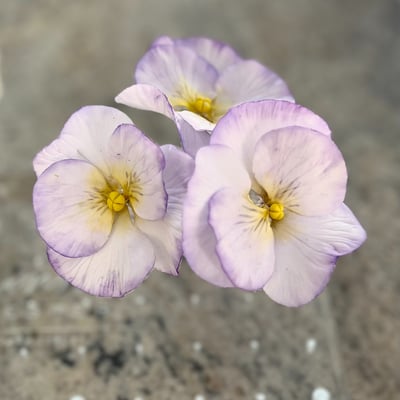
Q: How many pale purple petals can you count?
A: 15